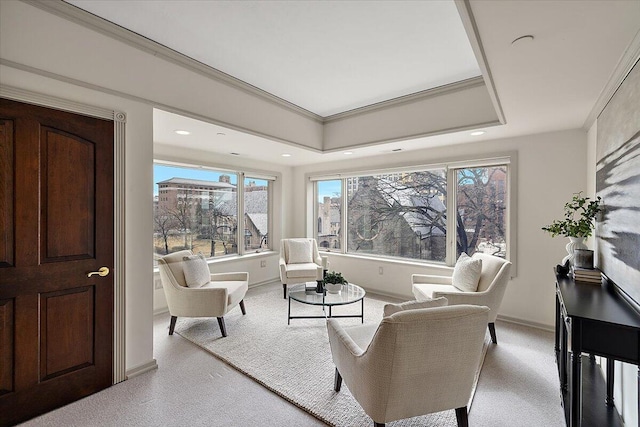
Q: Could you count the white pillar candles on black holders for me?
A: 2